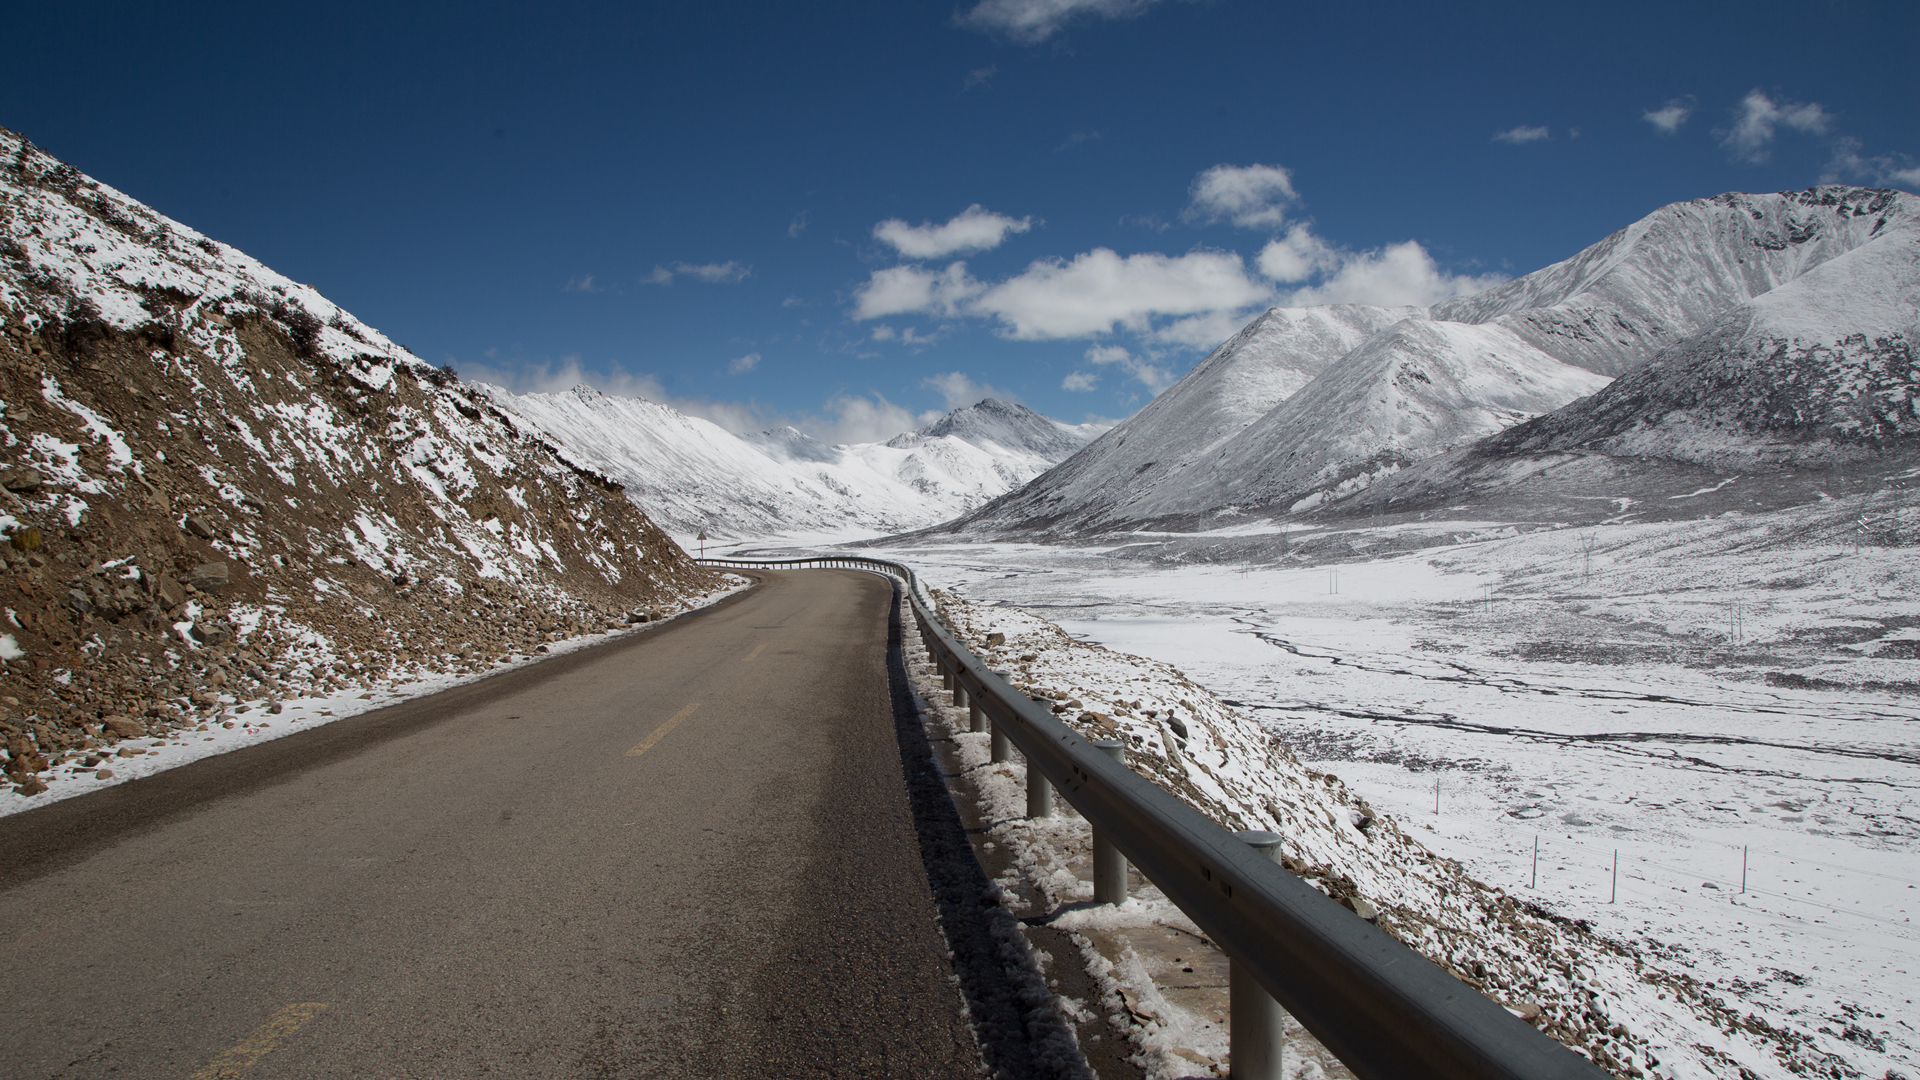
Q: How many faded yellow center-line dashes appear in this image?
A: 3